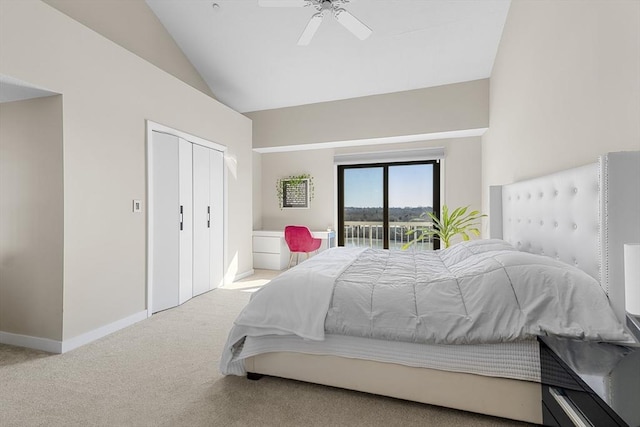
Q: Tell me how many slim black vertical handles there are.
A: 2